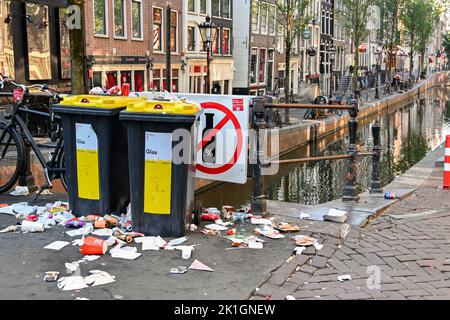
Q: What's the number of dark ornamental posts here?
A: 3